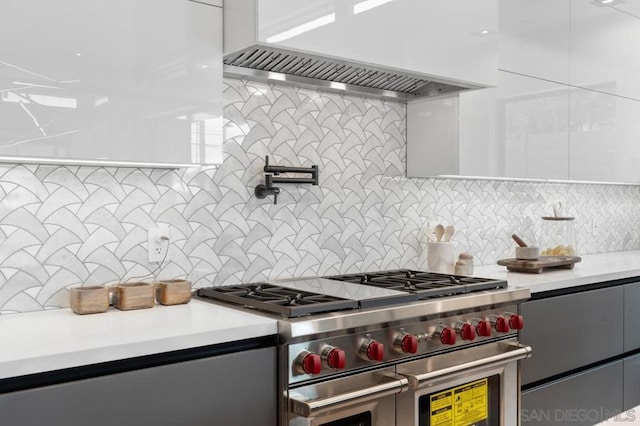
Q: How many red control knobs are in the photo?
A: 9